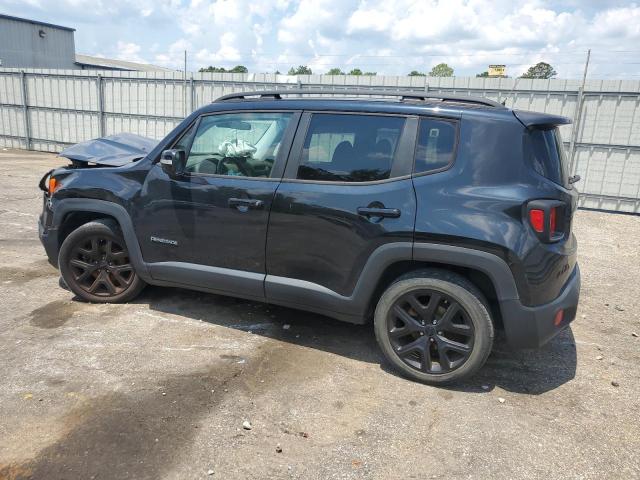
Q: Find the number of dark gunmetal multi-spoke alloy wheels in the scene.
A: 2